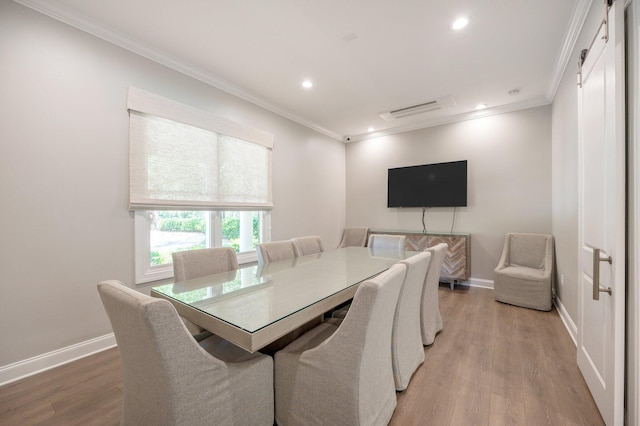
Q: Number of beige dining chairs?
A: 10